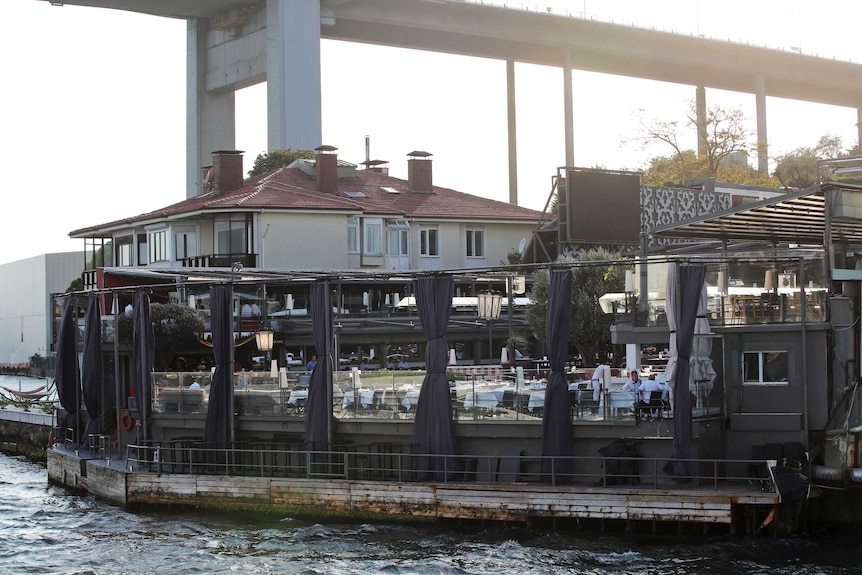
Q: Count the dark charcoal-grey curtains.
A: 8